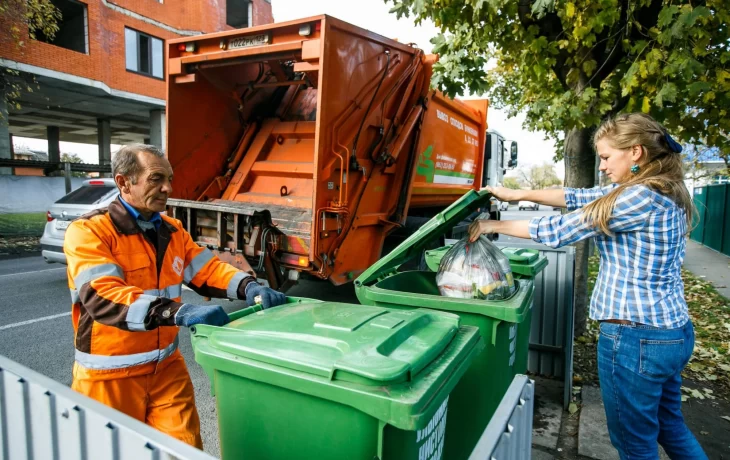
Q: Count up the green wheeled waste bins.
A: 3